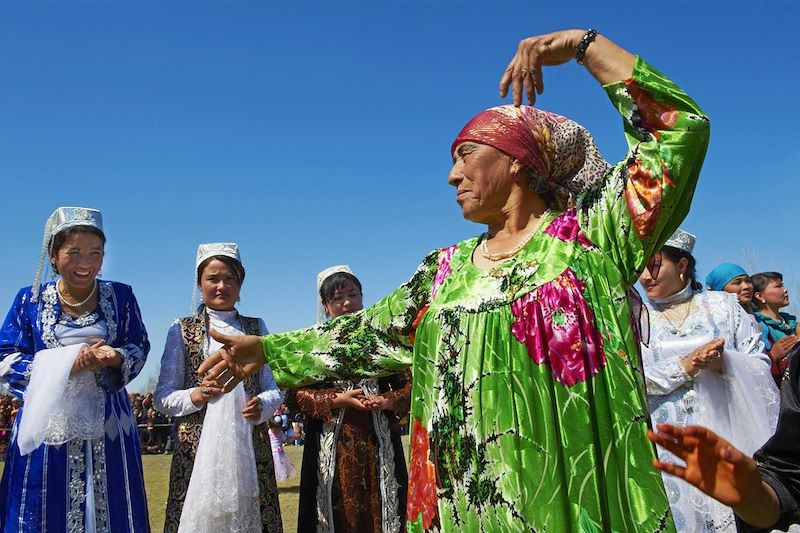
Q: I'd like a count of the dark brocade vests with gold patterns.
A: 1